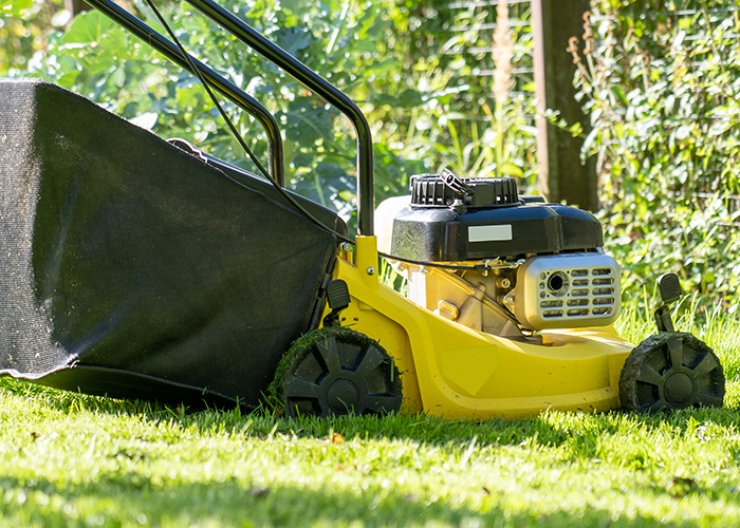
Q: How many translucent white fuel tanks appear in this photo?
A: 1